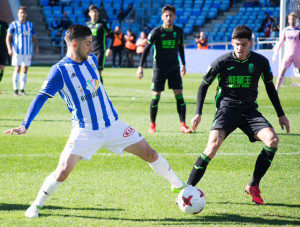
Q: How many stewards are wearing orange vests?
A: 4